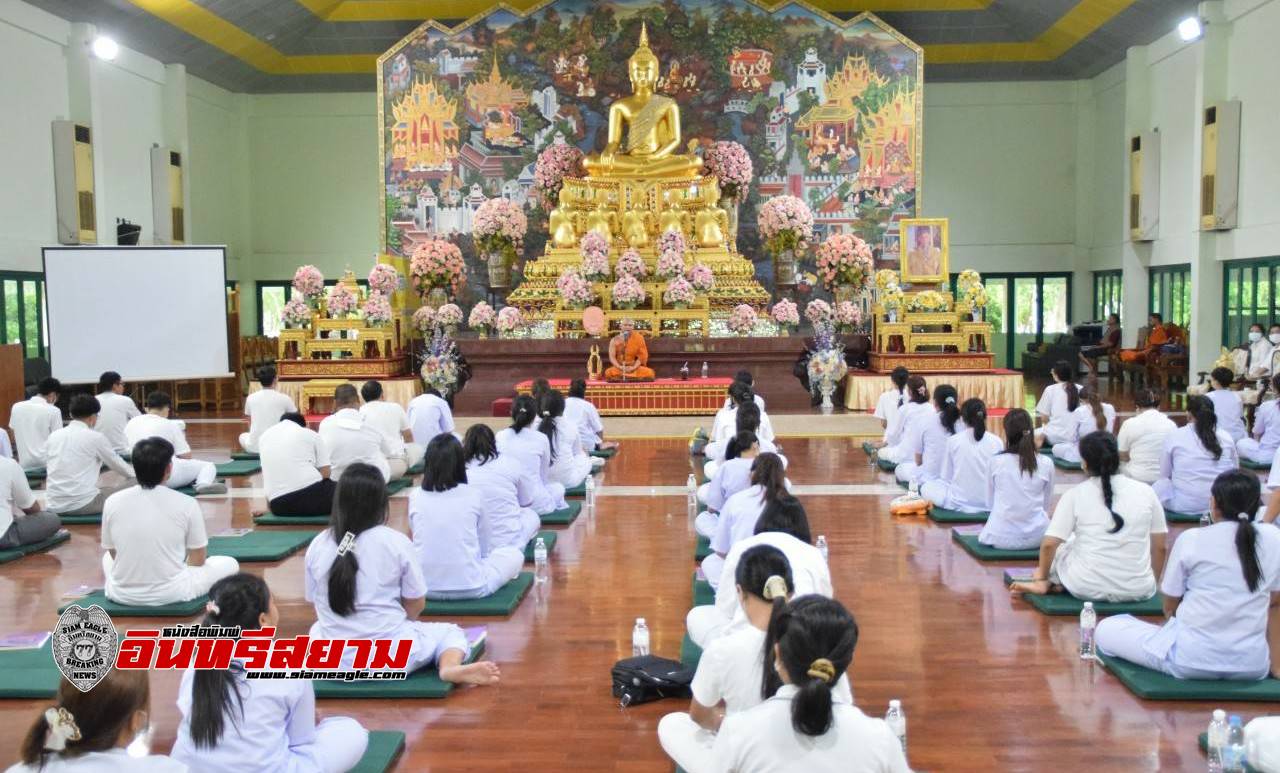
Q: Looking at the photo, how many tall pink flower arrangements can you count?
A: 6